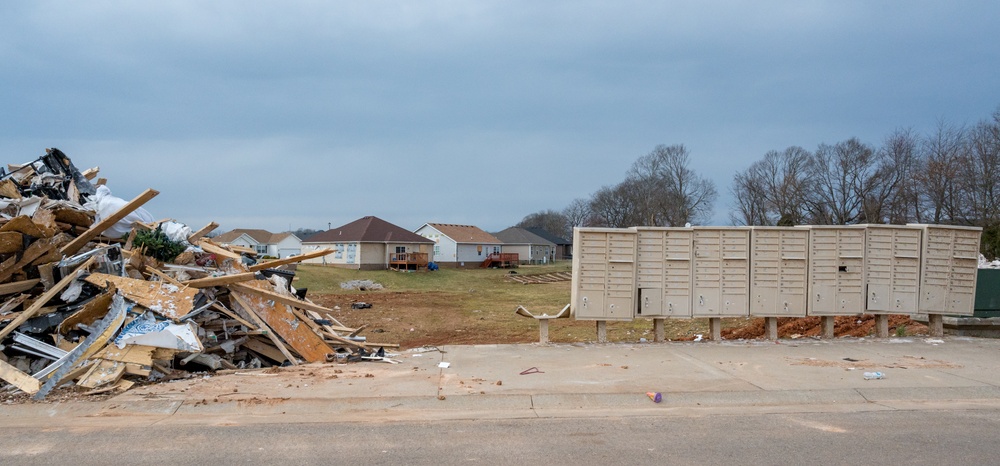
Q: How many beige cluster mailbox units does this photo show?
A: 7